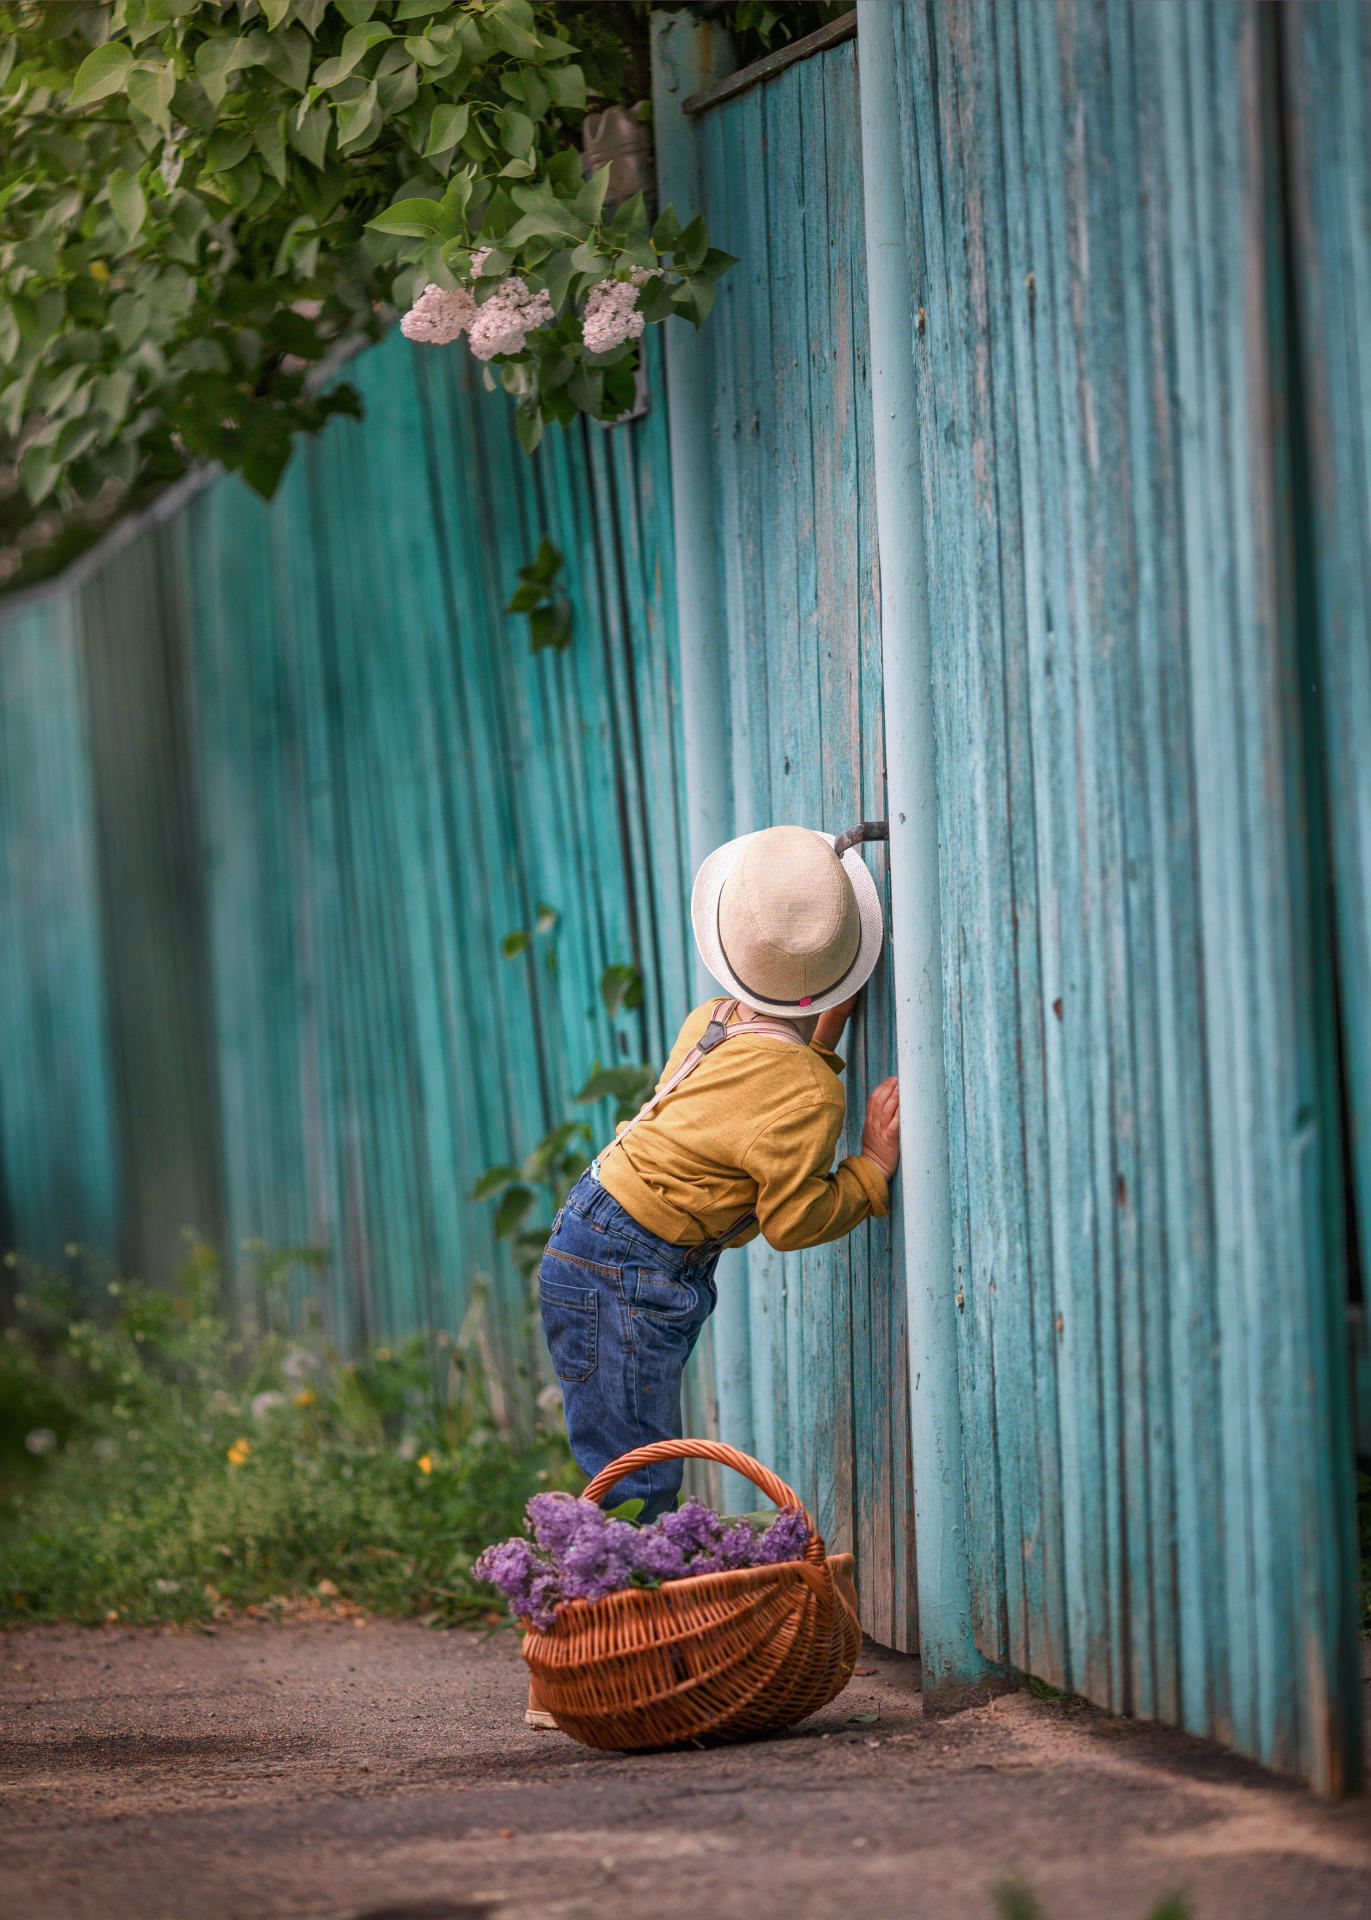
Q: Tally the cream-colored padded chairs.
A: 0